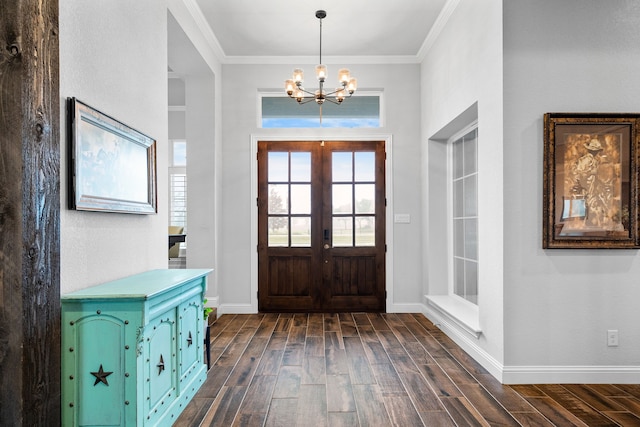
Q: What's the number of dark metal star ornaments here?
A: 3